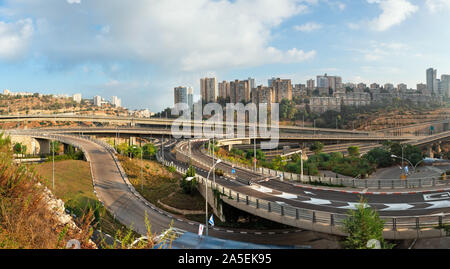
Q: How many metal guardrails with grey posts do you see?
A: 2